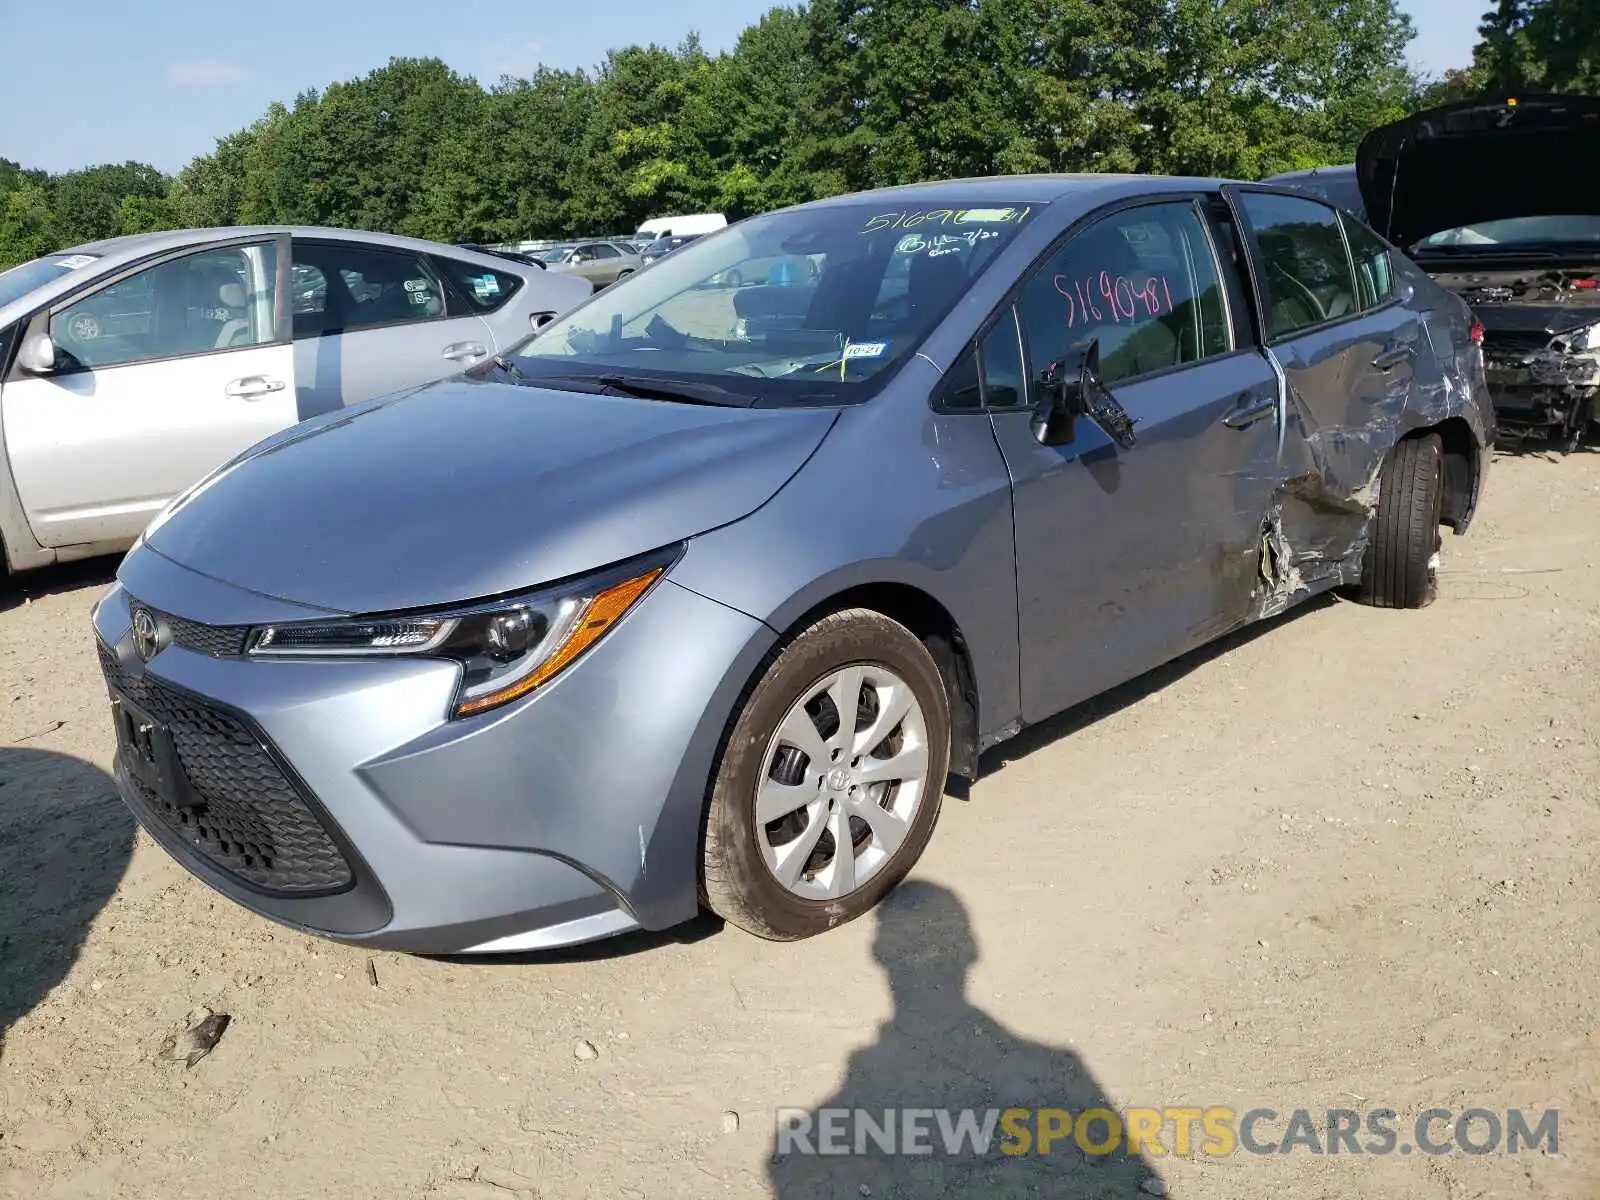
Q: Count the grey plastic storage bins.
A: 0